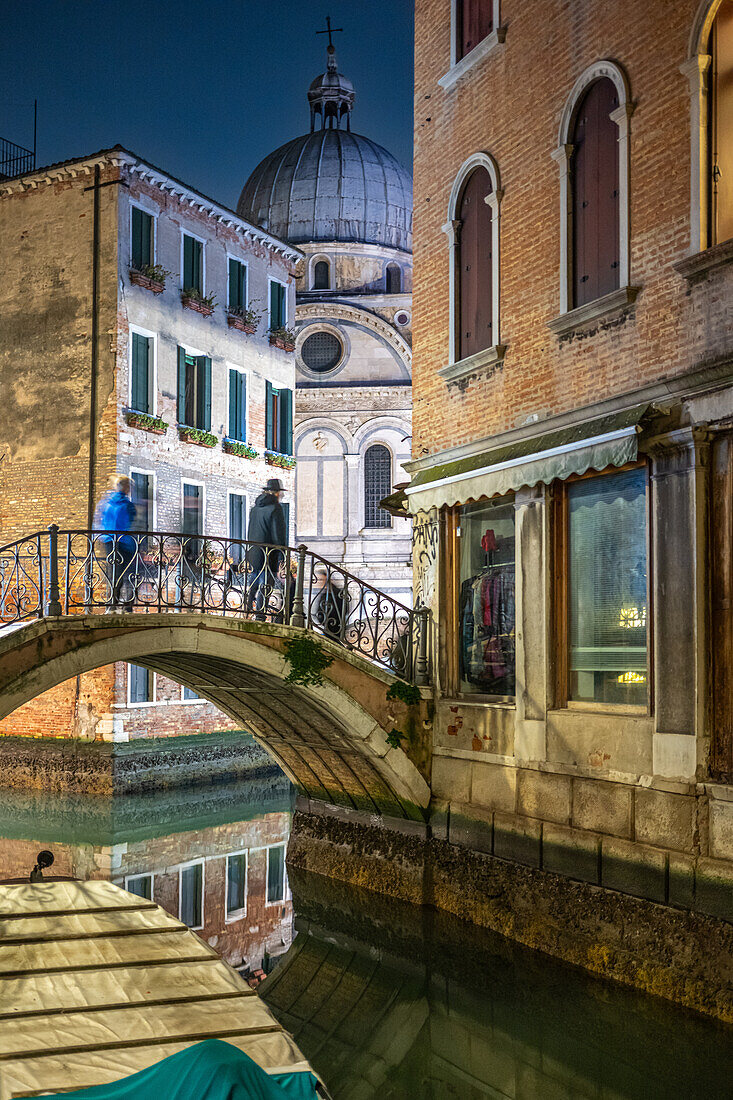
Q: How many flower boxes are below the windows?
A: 8